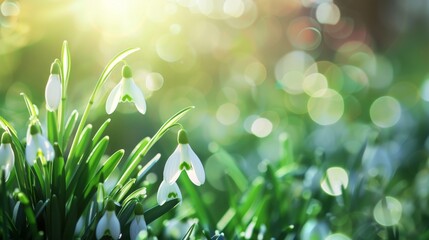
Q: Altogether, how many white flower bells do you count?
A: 8